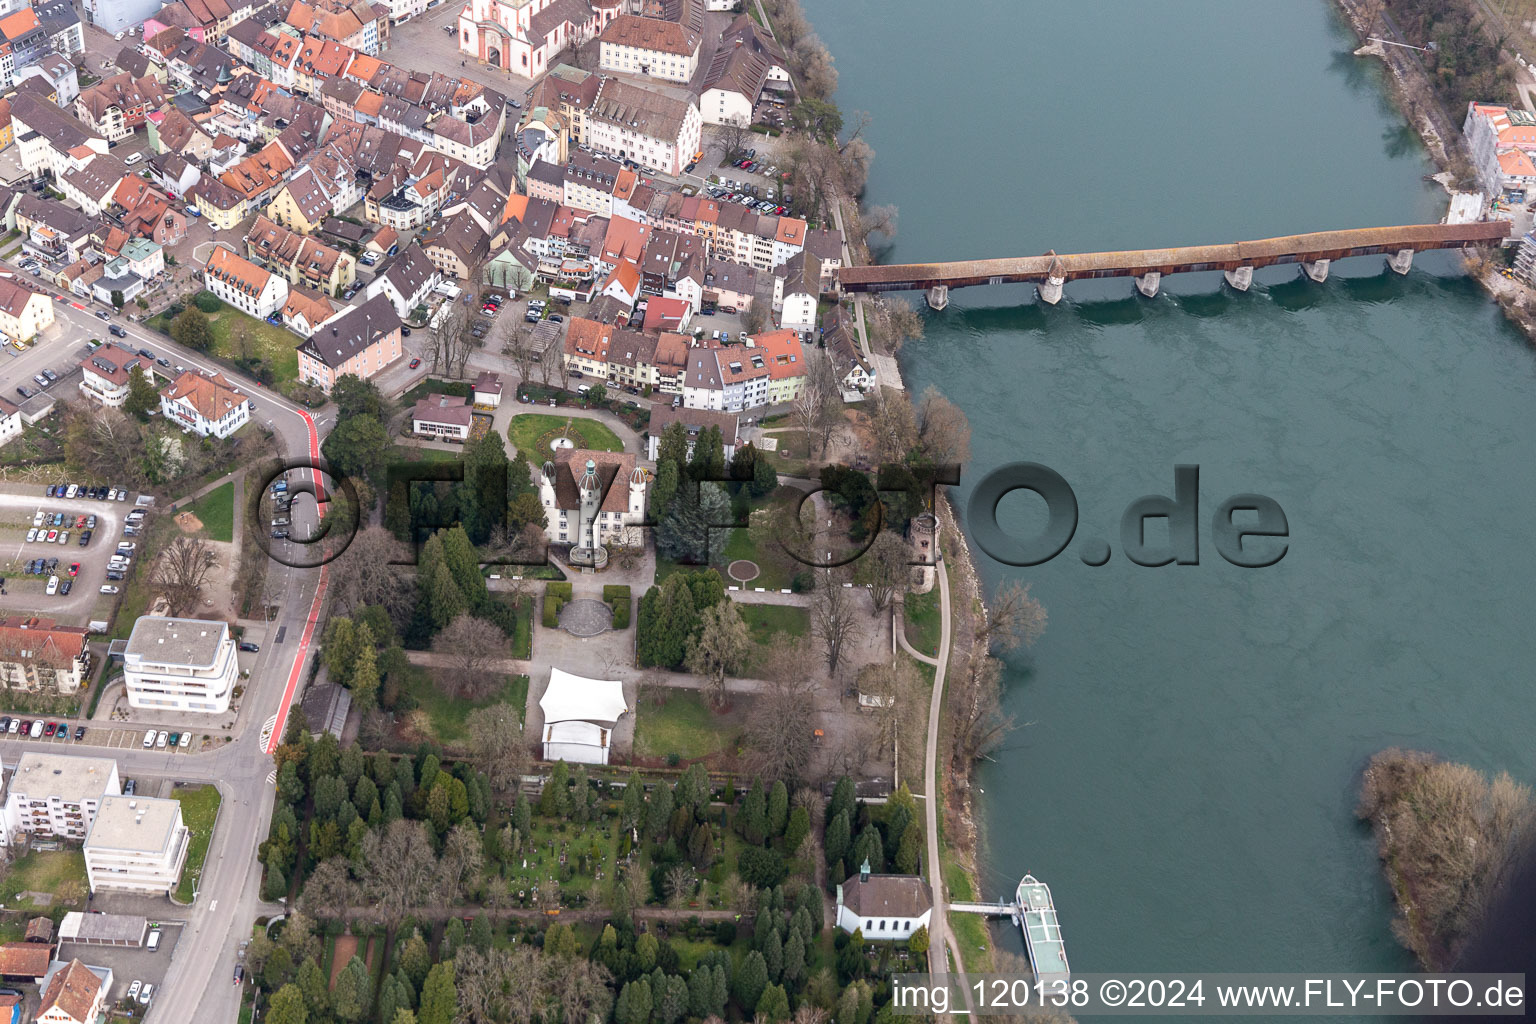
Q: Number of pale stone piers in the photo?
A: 6